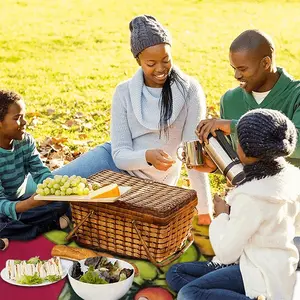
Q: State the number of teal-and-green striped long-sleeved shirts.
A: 1